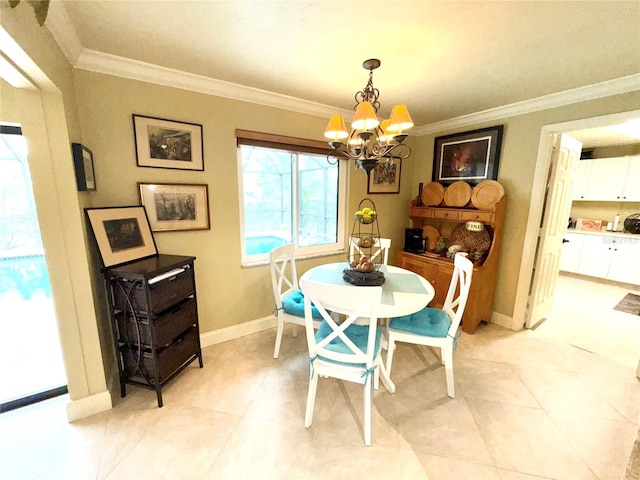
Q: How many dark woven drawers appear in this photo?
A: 3